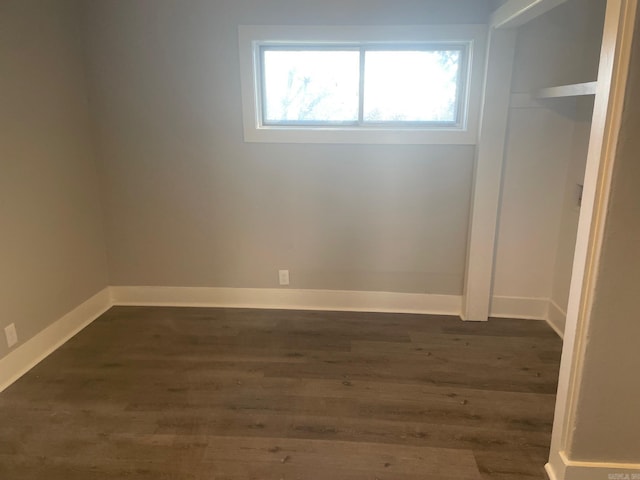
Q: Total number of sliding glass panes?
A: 2